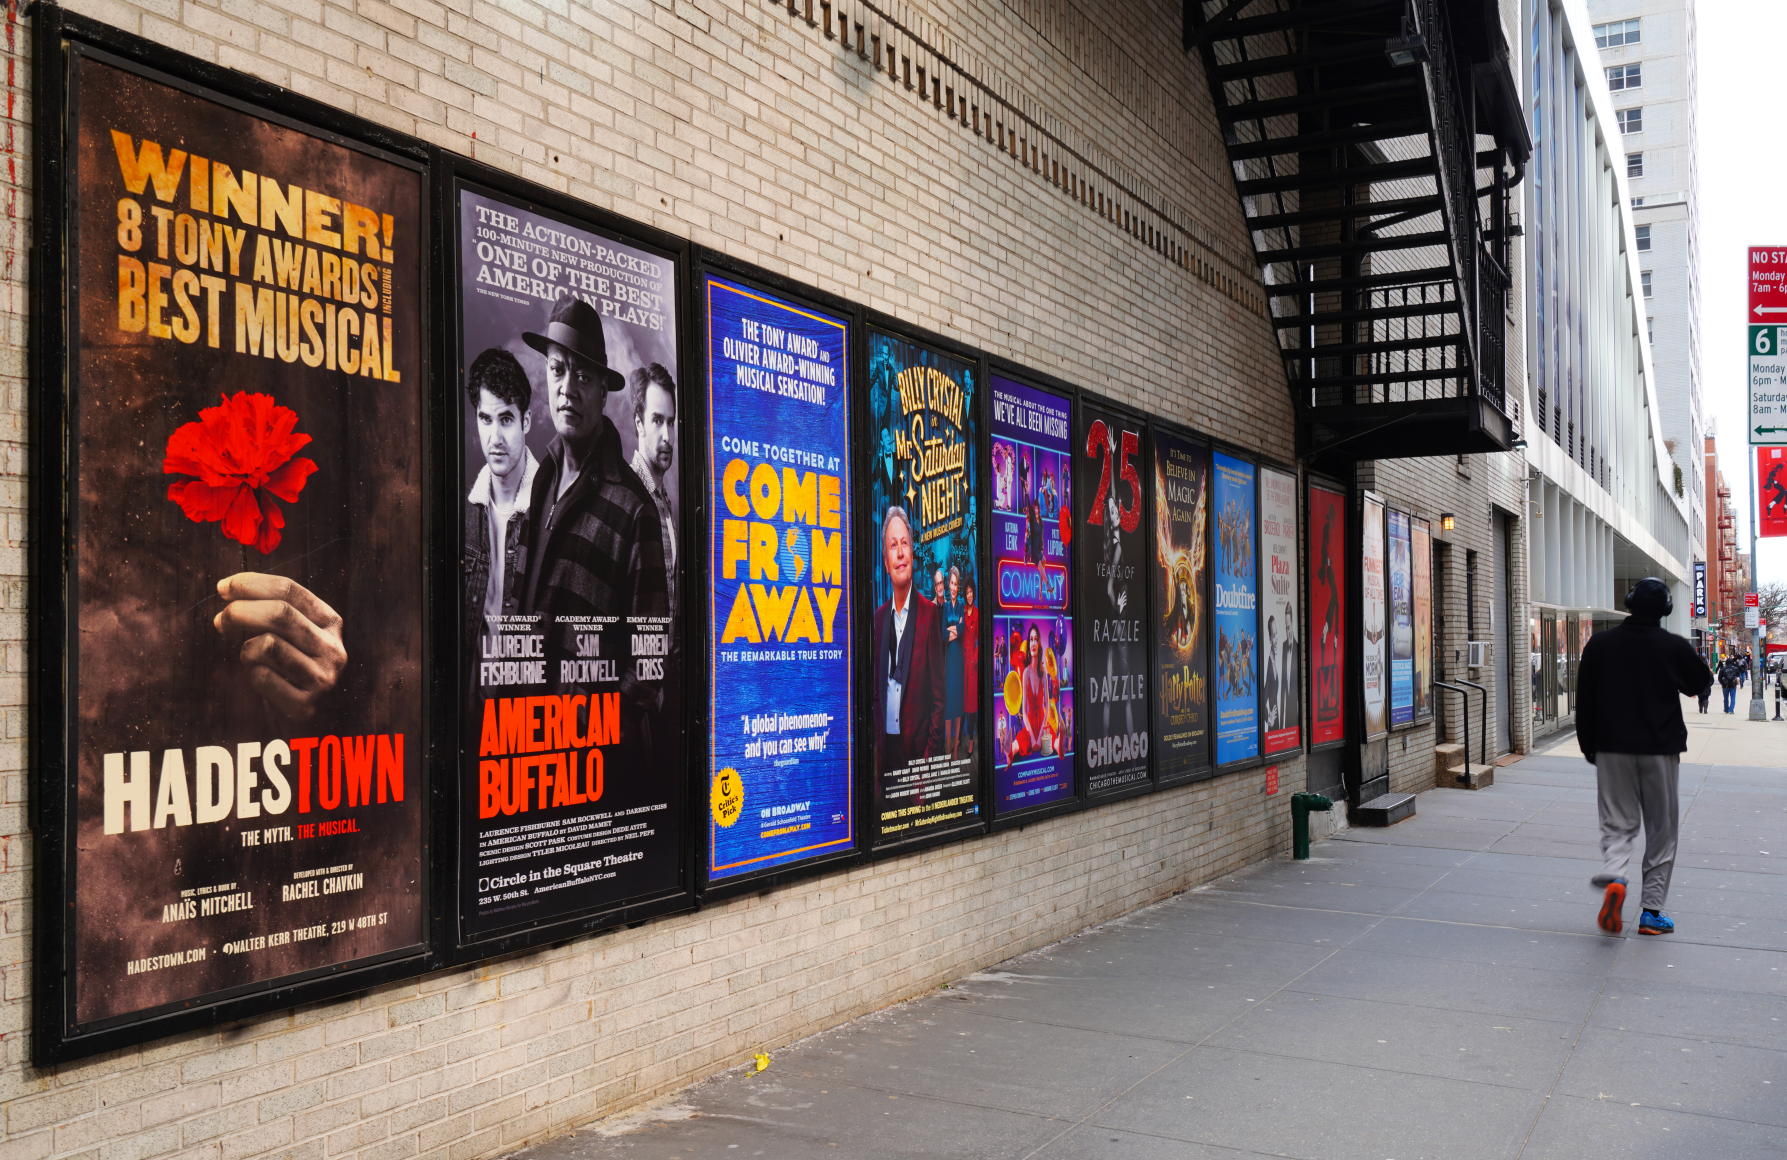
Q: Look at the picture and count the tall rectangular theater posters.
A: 13